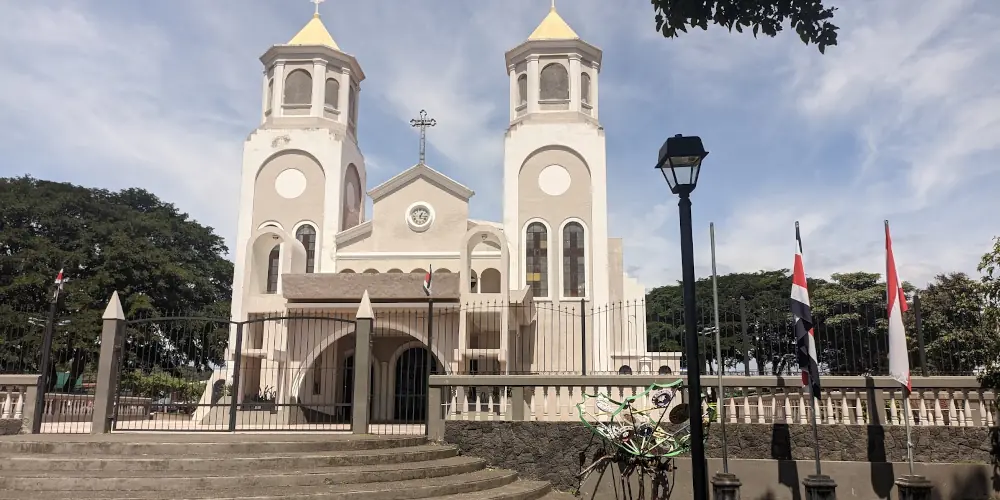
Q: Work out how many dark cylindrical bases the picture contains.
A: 3